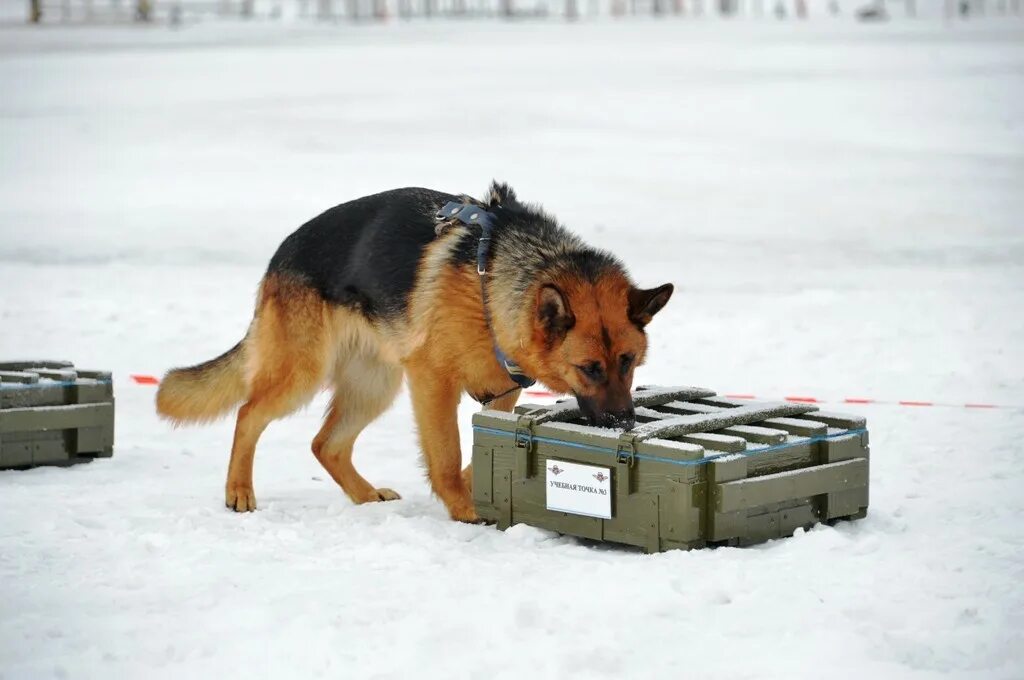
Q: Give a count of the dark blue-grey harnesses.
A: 1